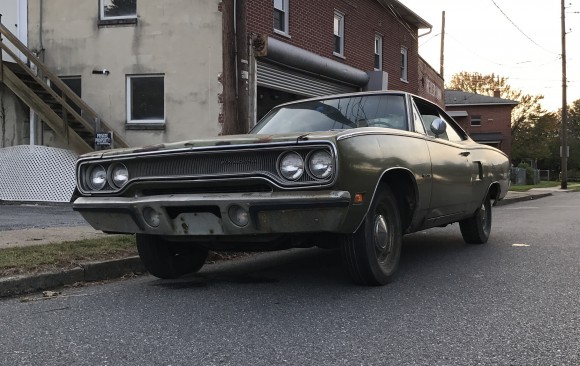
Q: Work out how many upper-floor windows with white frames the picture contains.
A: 5